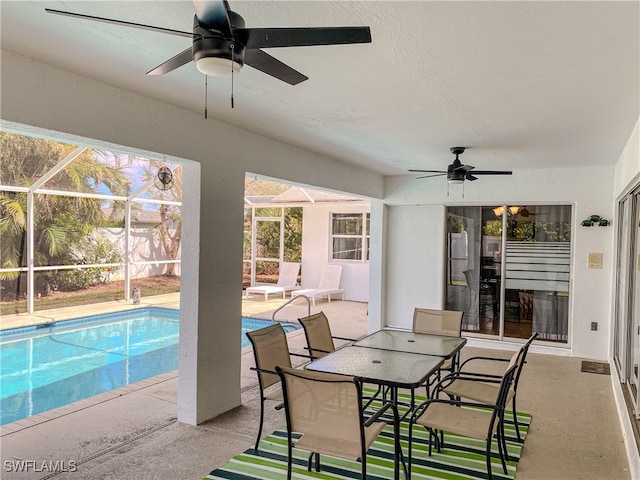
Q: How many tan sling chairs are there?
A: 6